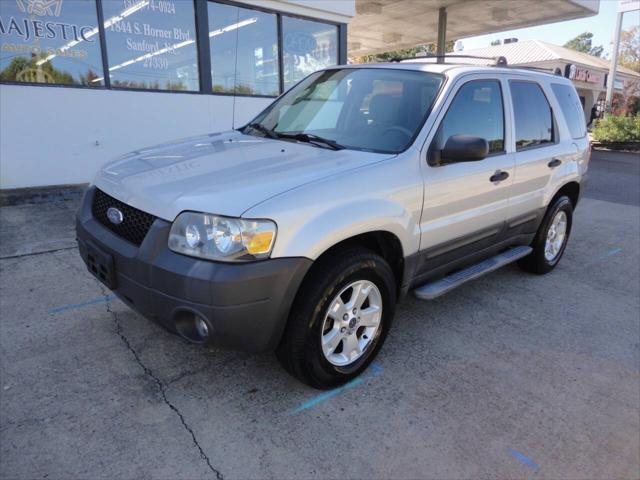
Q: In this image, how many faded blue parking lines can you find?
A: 4